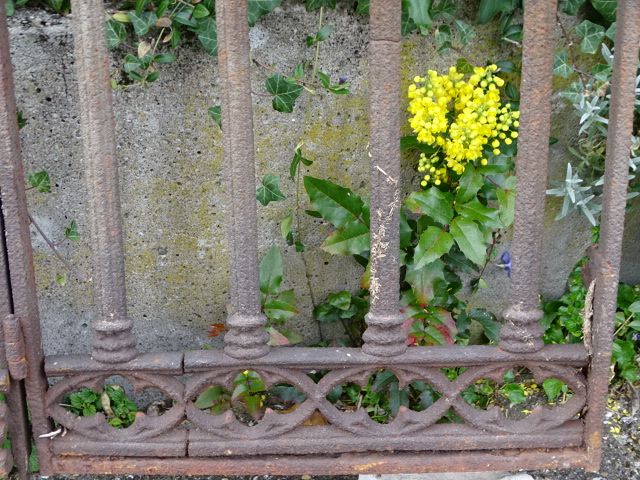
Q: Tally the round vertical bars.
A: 4